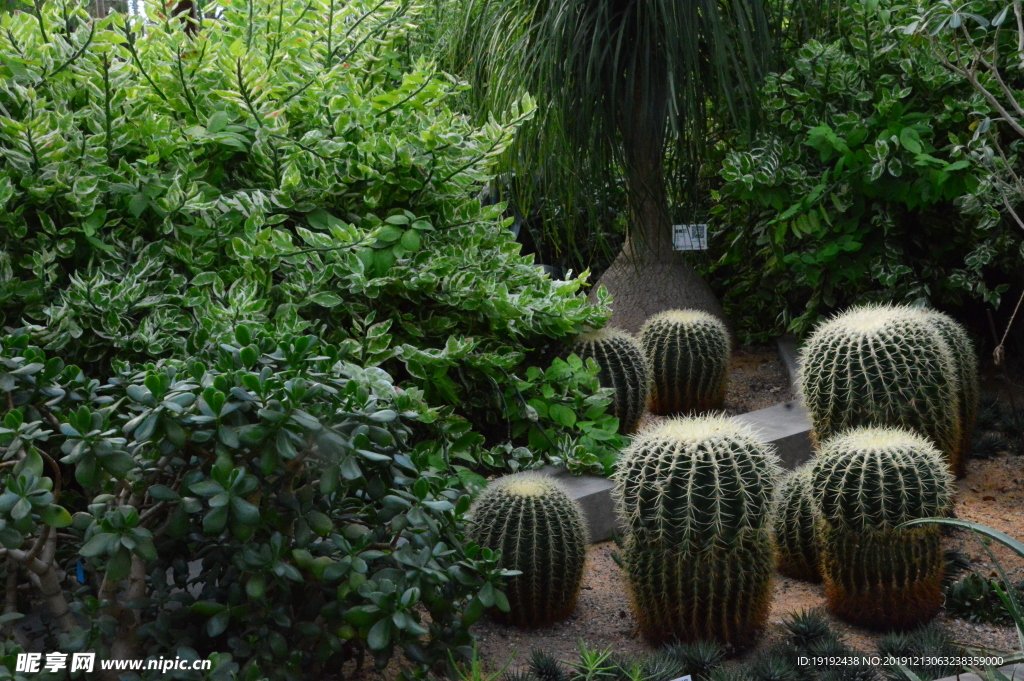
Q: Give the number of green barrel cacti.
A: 8